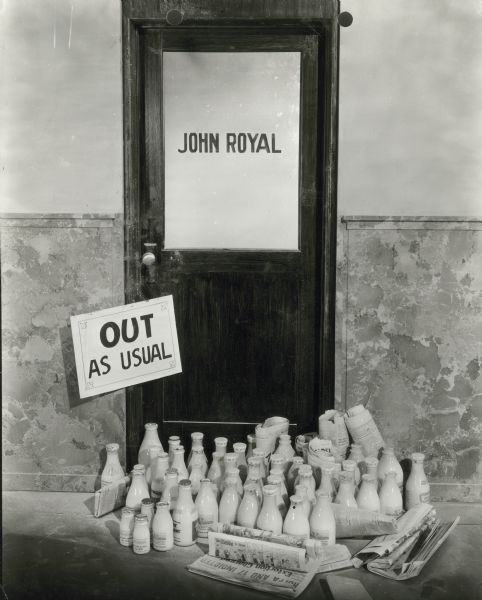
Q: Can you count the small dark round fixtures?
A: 2